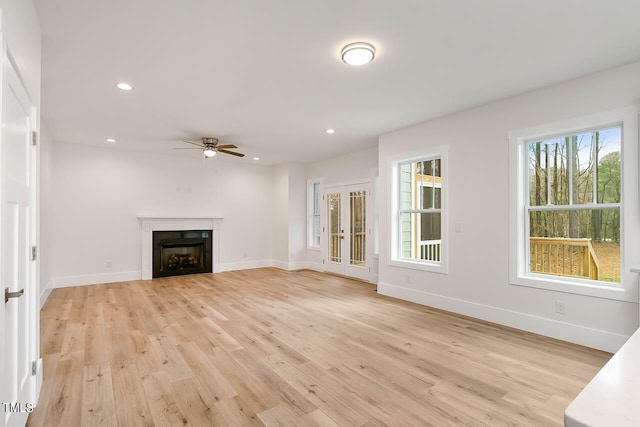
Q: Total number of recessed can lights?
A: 4